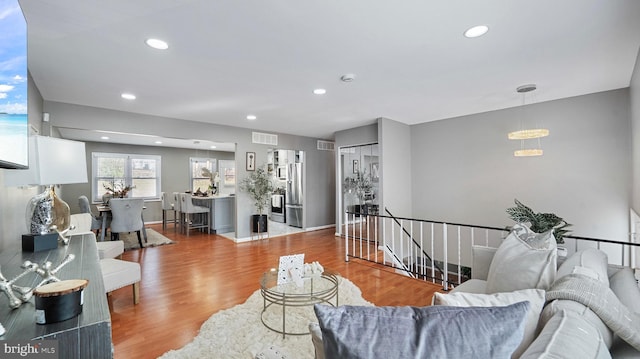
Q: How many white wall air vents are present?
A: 2